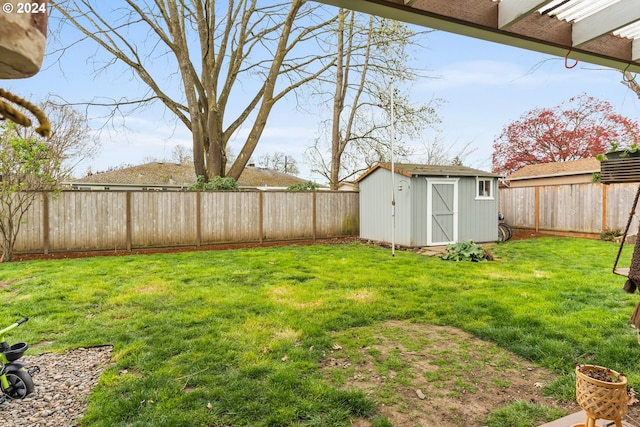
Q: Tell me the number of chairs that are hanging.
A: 1